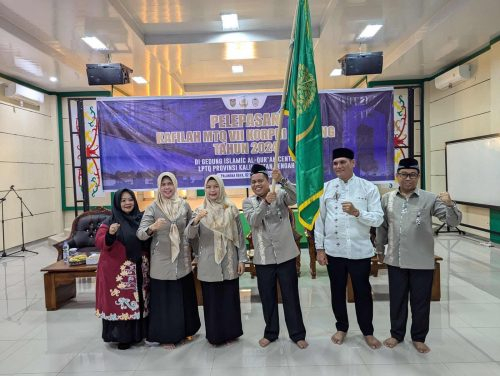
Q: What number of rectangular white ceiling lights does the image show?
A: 6